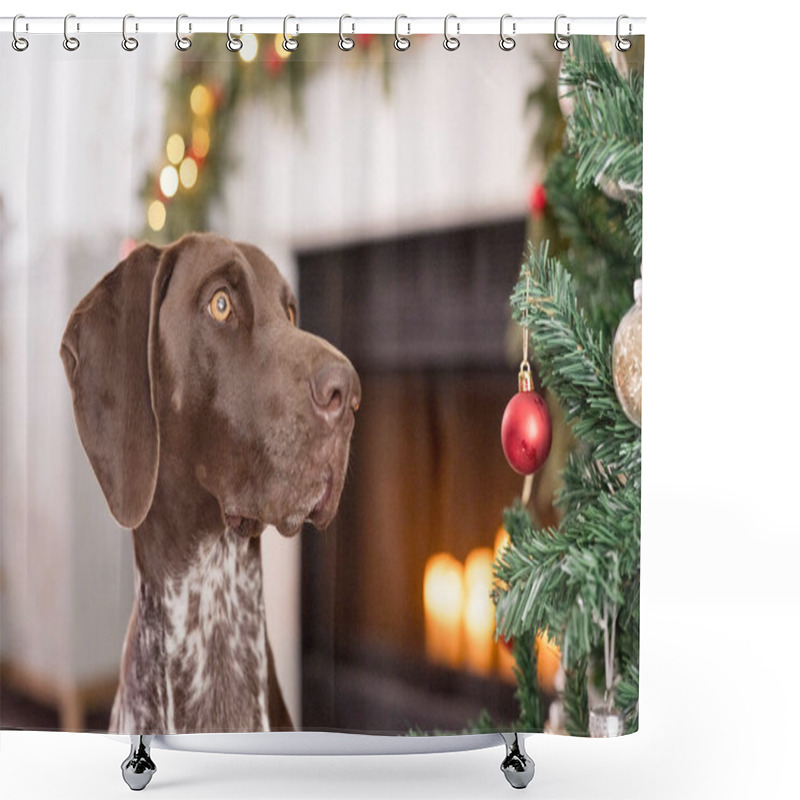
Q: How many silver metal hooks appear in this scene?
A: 12